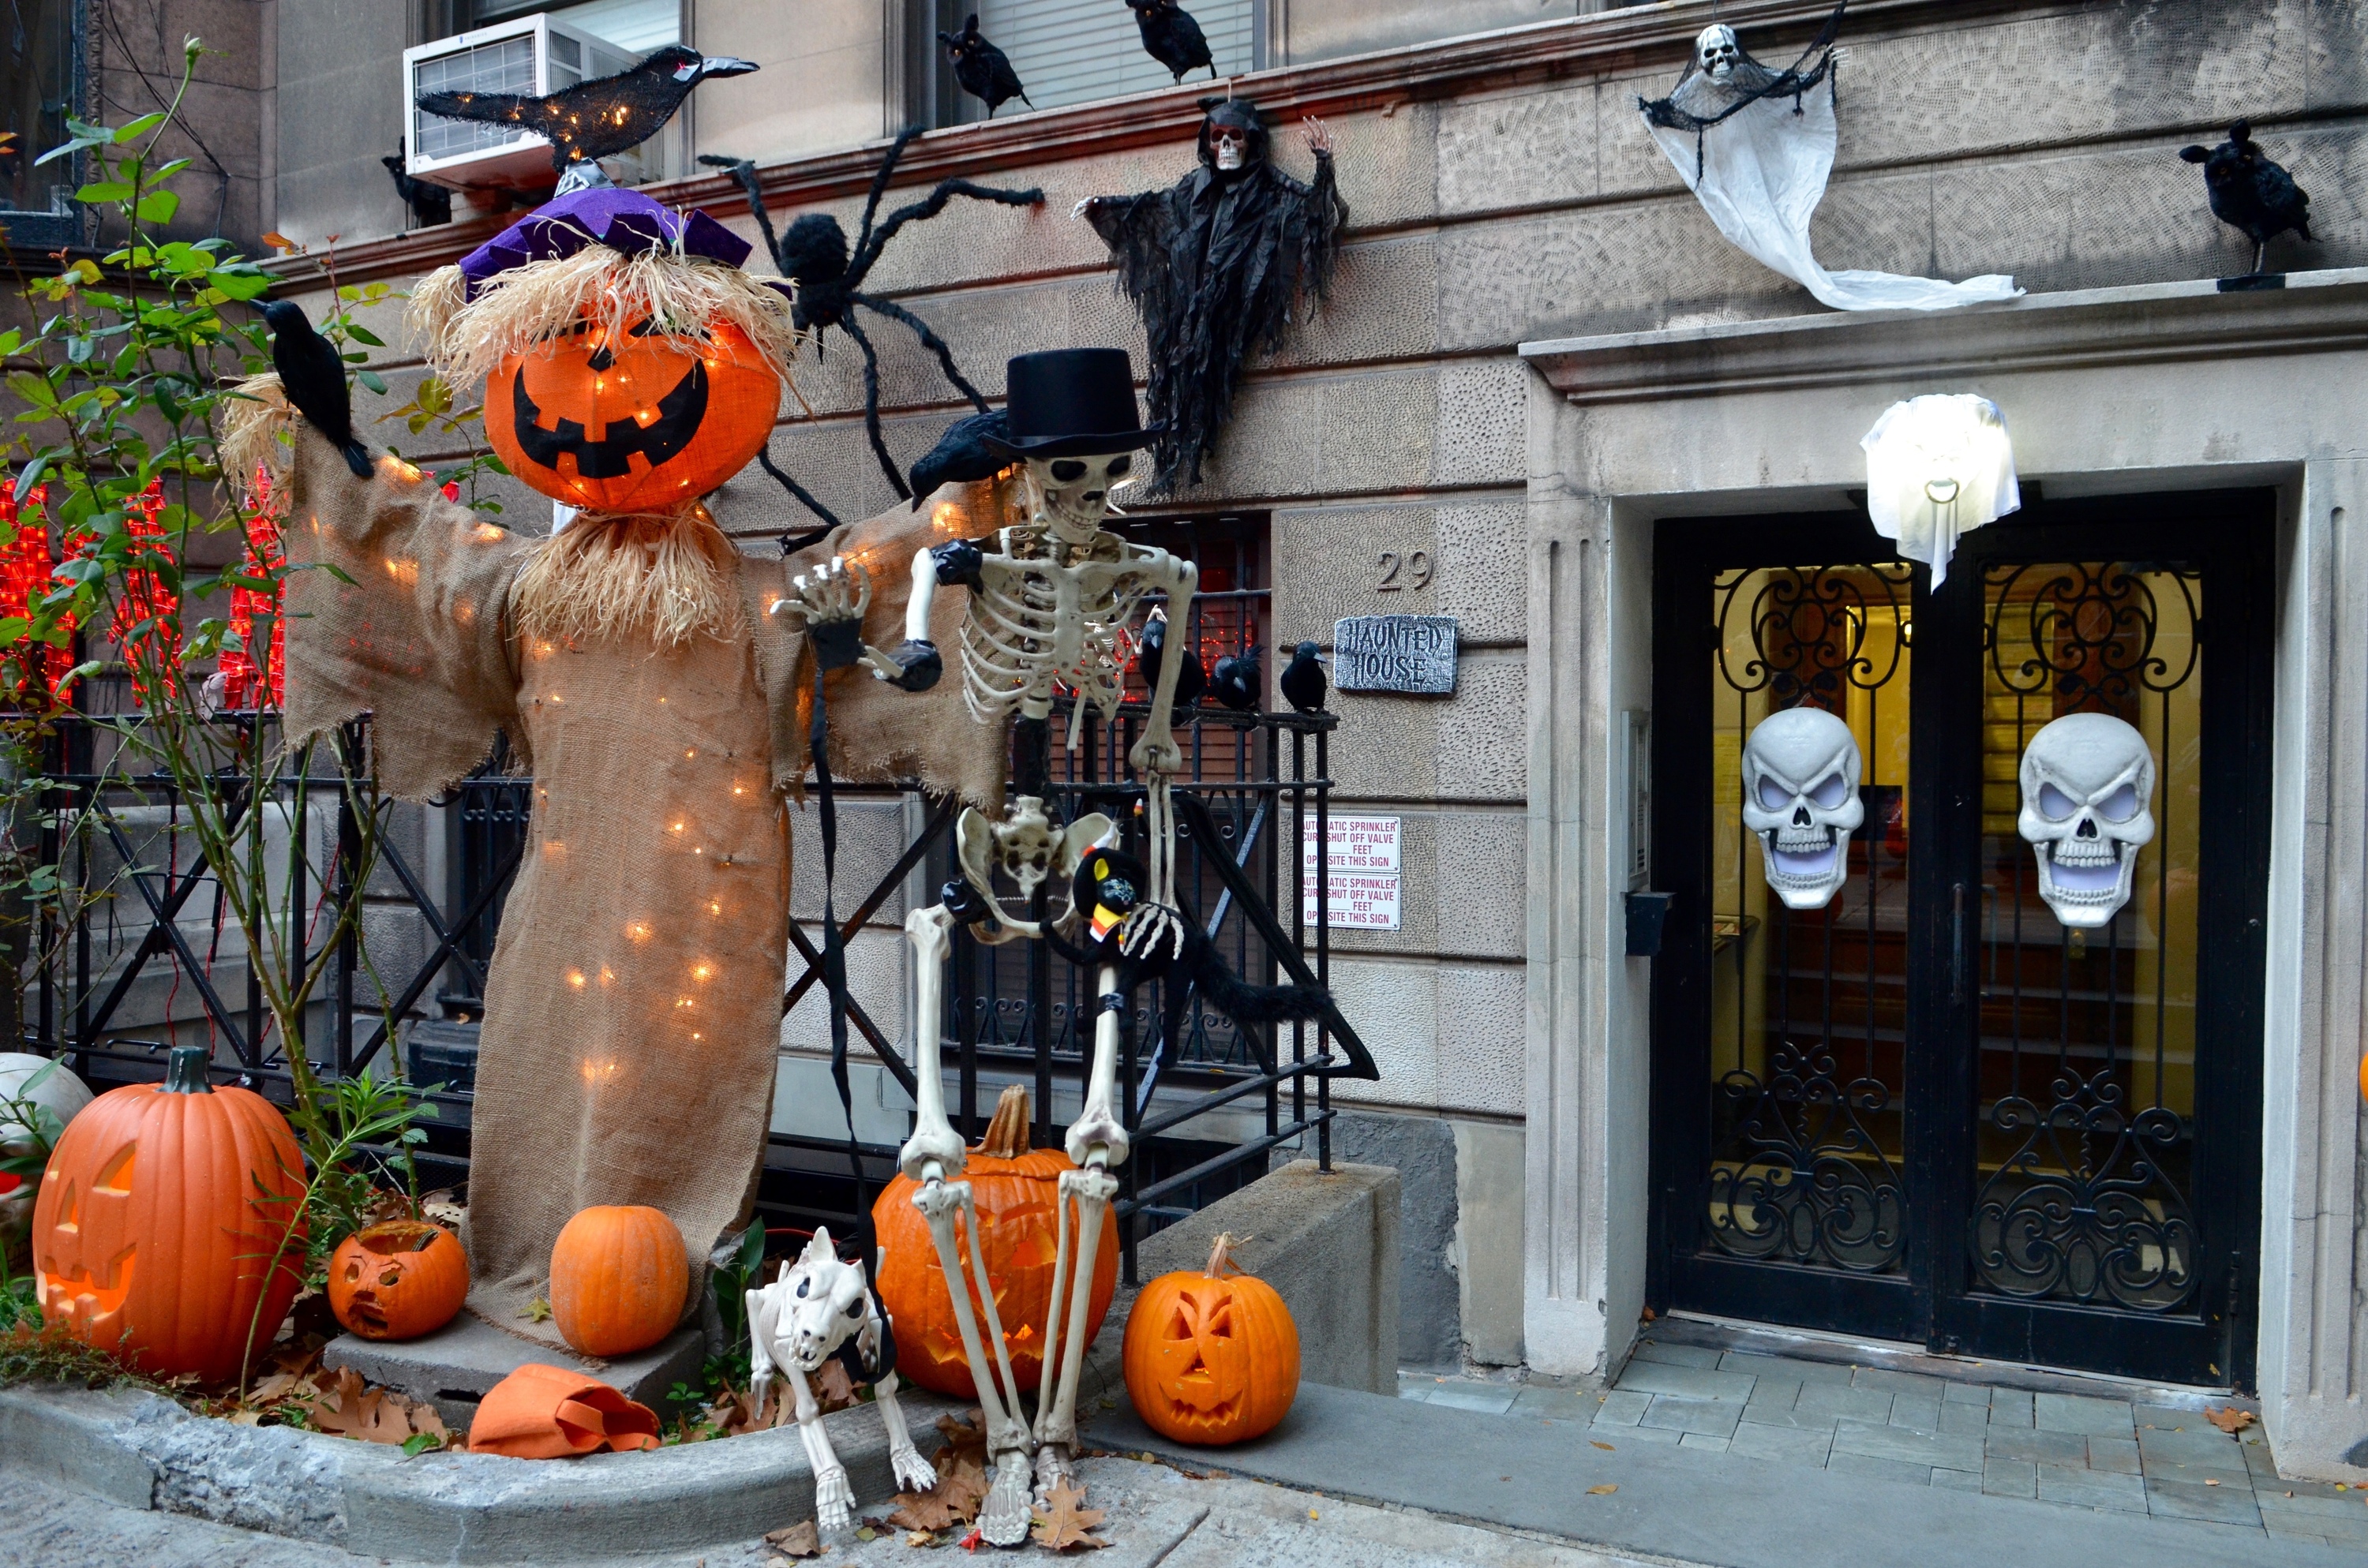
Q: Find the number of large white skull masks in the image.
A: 2